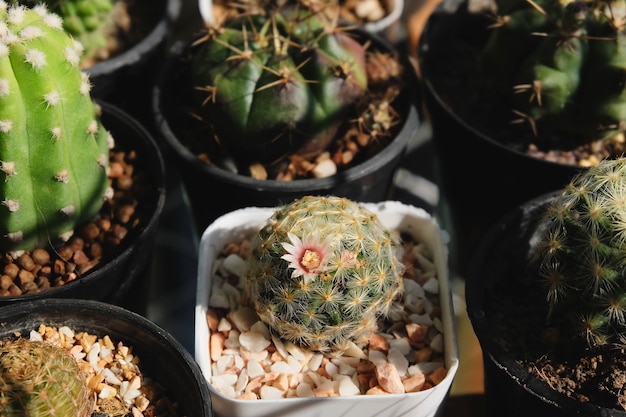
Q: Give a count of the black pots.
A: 6